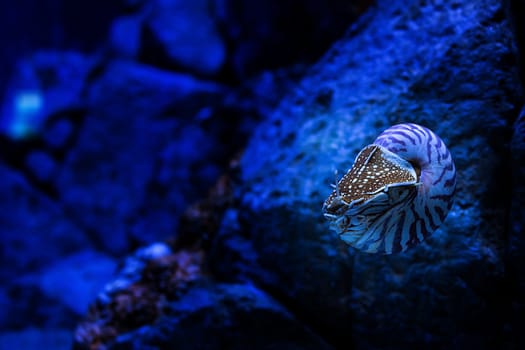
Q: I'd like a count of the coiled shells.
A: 1